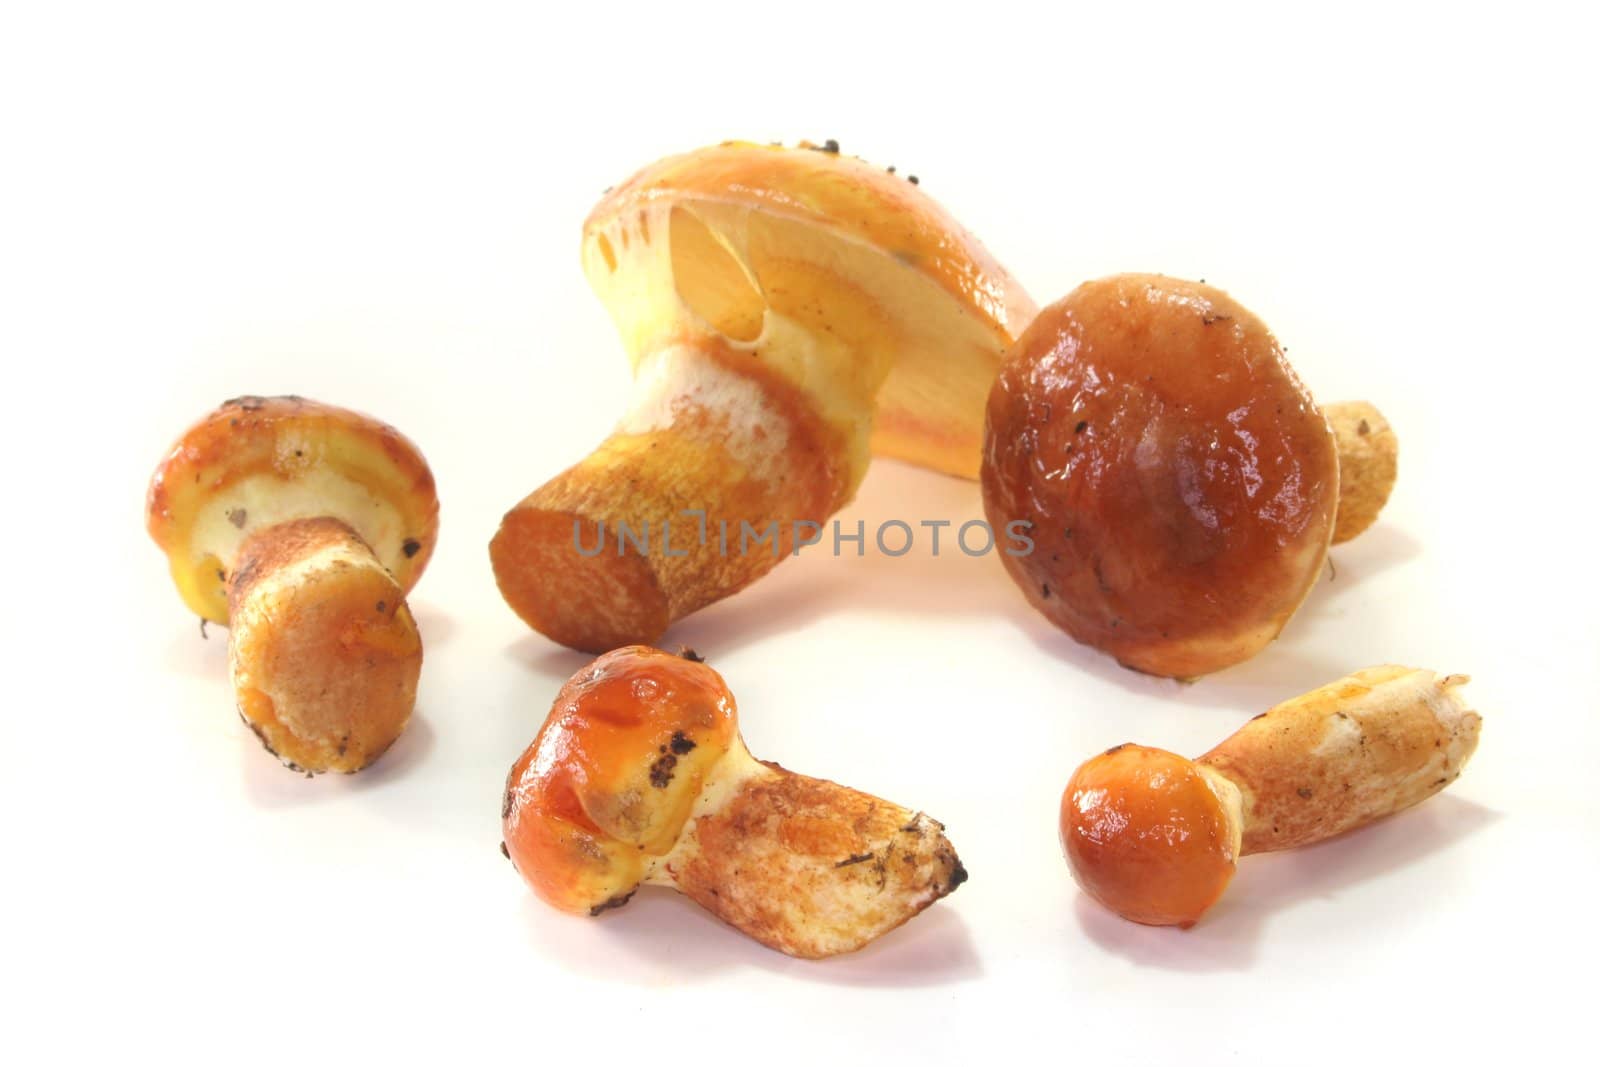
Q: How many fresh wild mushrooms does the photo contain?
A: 5